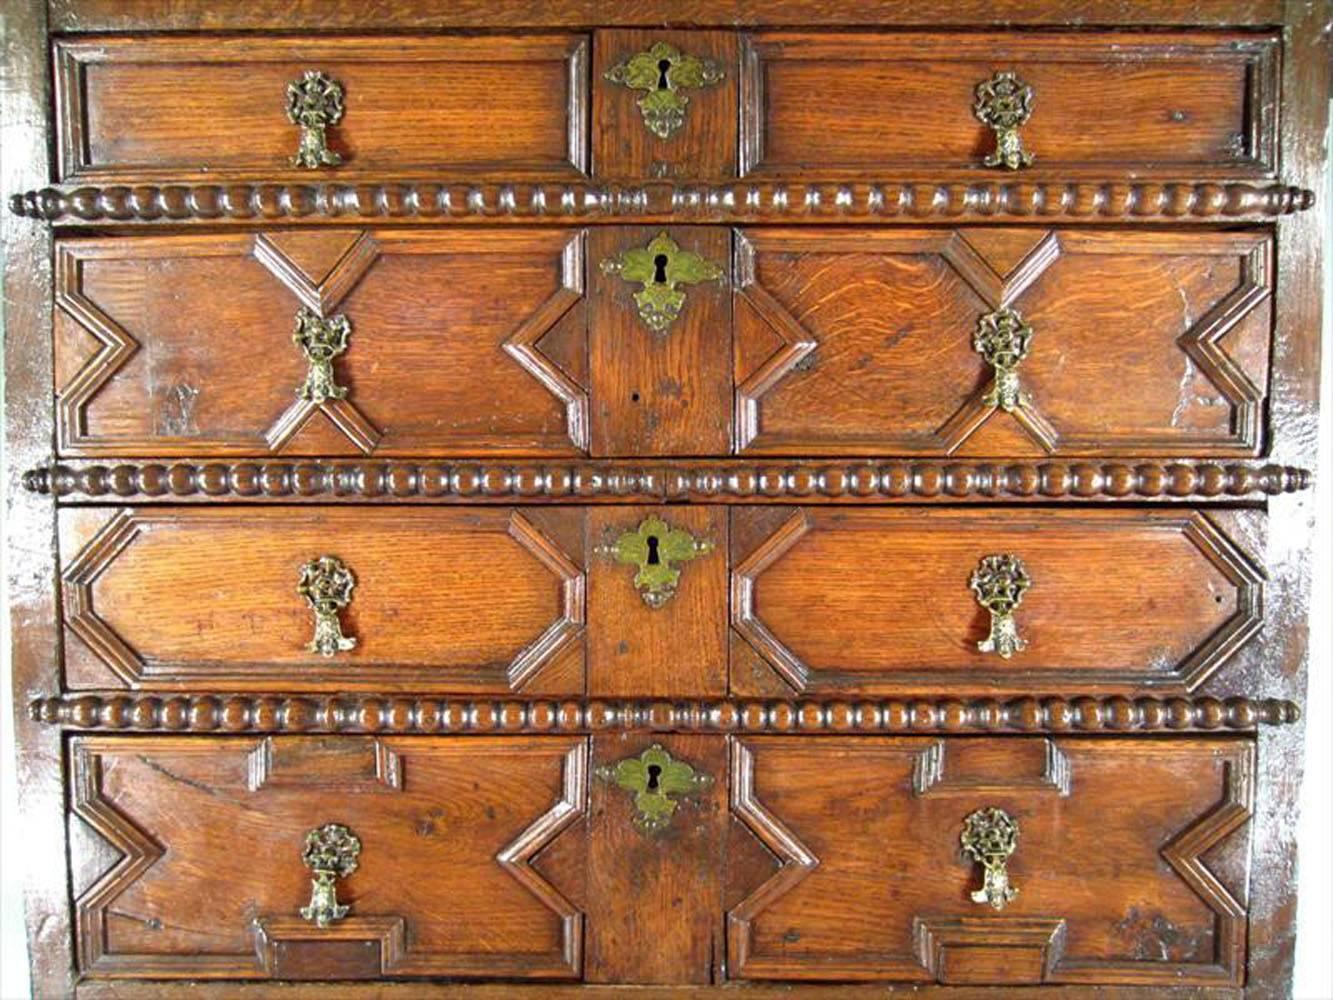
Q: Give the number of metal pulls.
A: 8